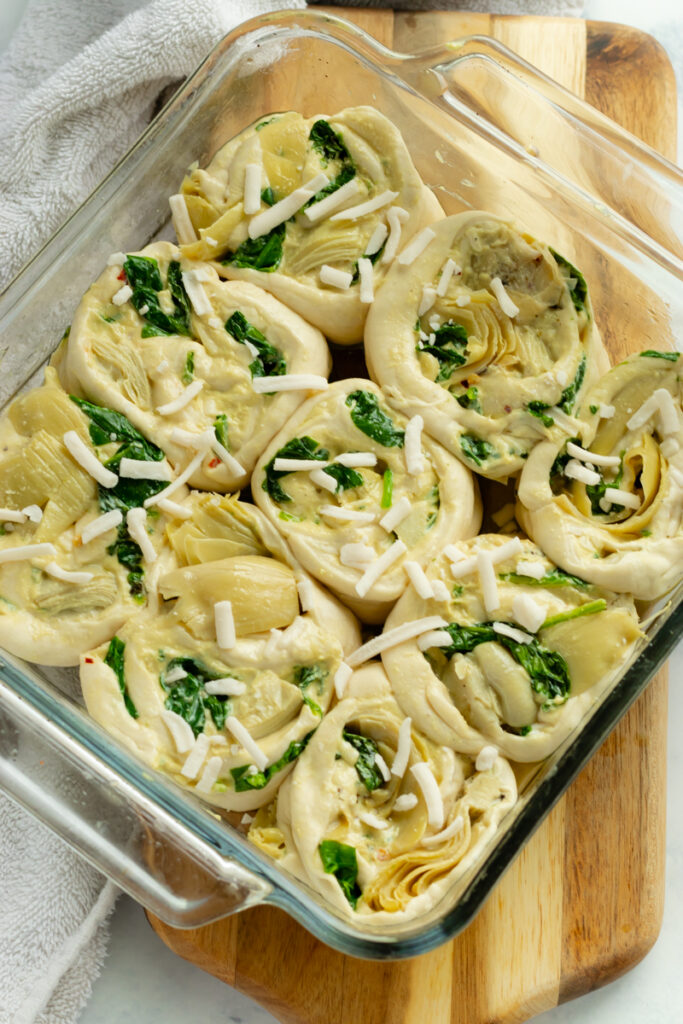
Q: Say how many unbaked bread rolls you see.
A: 9